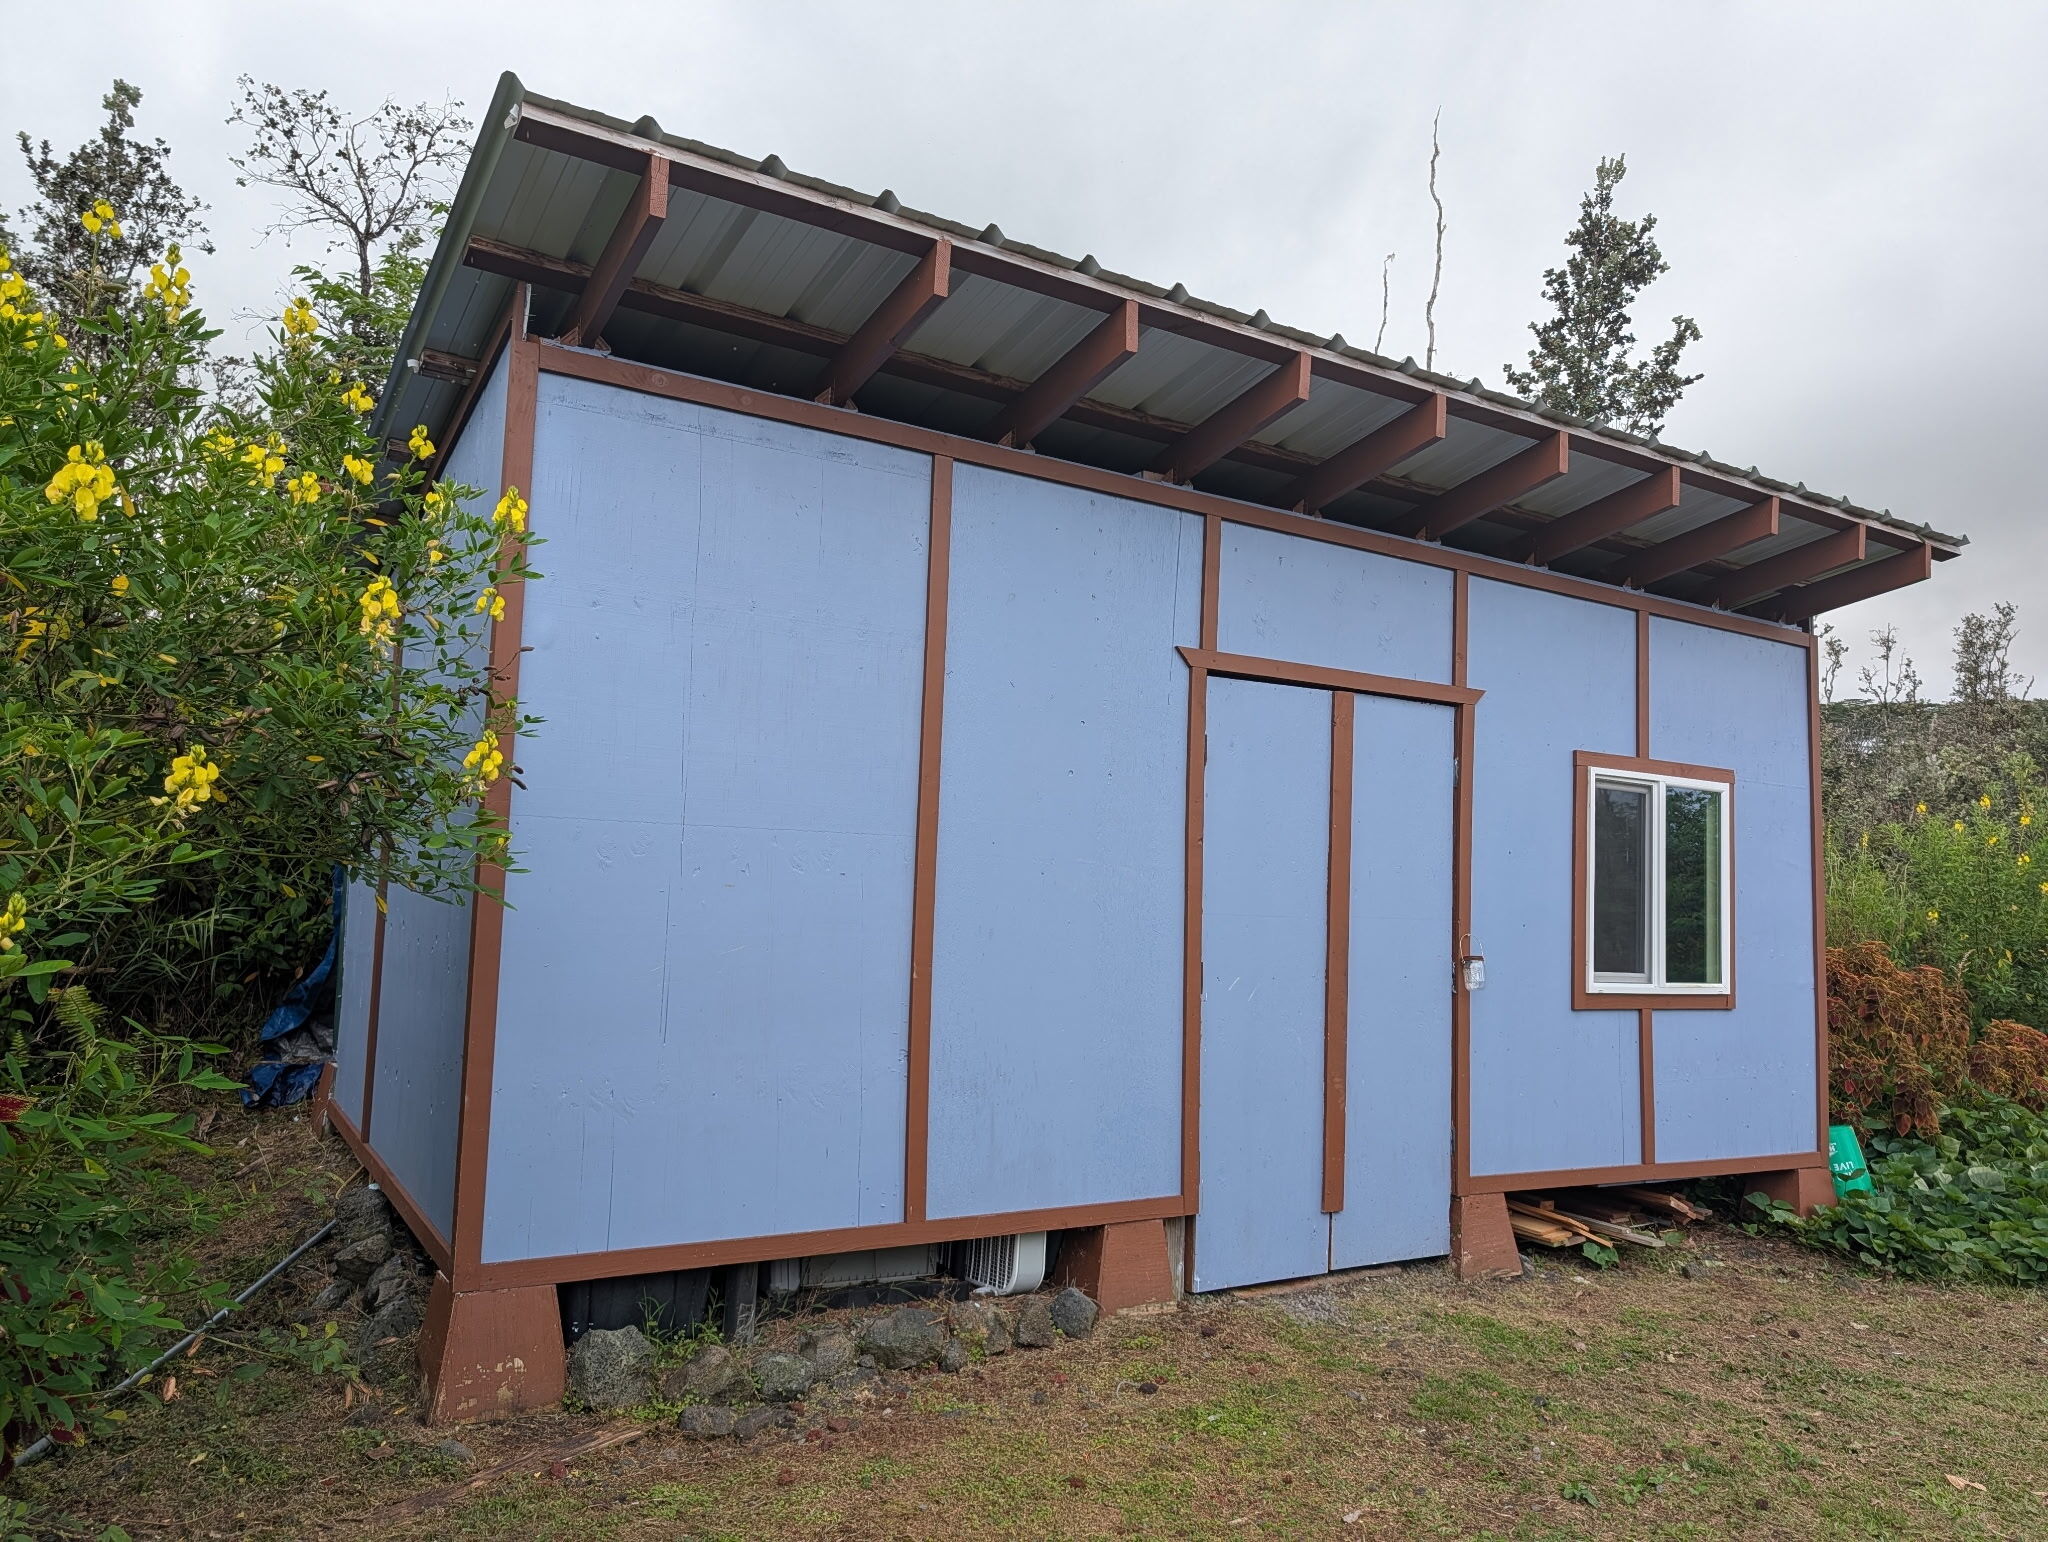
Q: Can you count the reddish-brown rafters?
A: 10